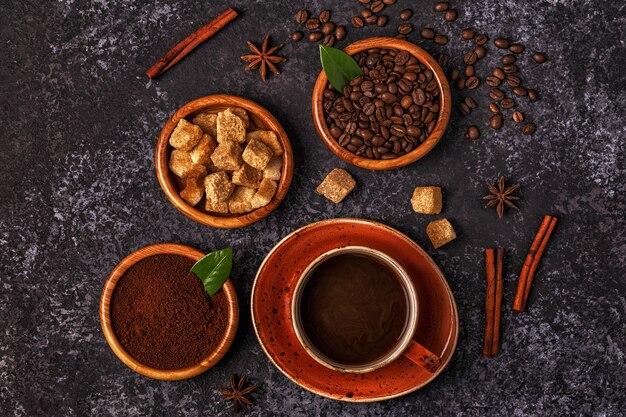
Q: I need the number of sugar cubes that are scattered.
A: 3